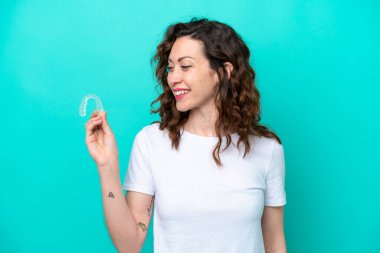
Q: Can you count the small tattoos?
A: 3